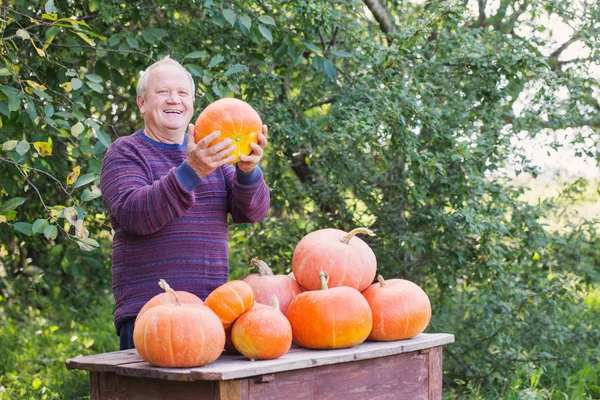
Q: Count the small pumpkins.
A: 2